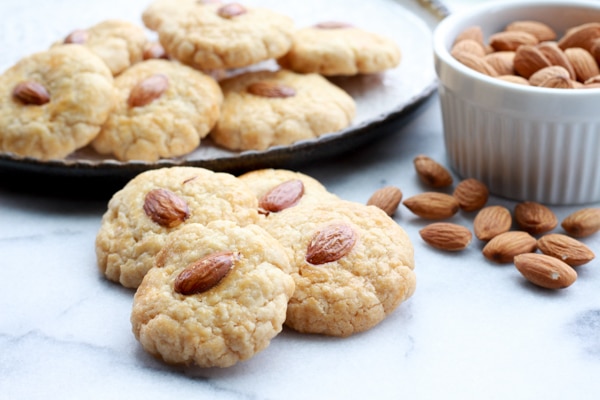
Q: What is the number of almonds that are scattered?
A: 11